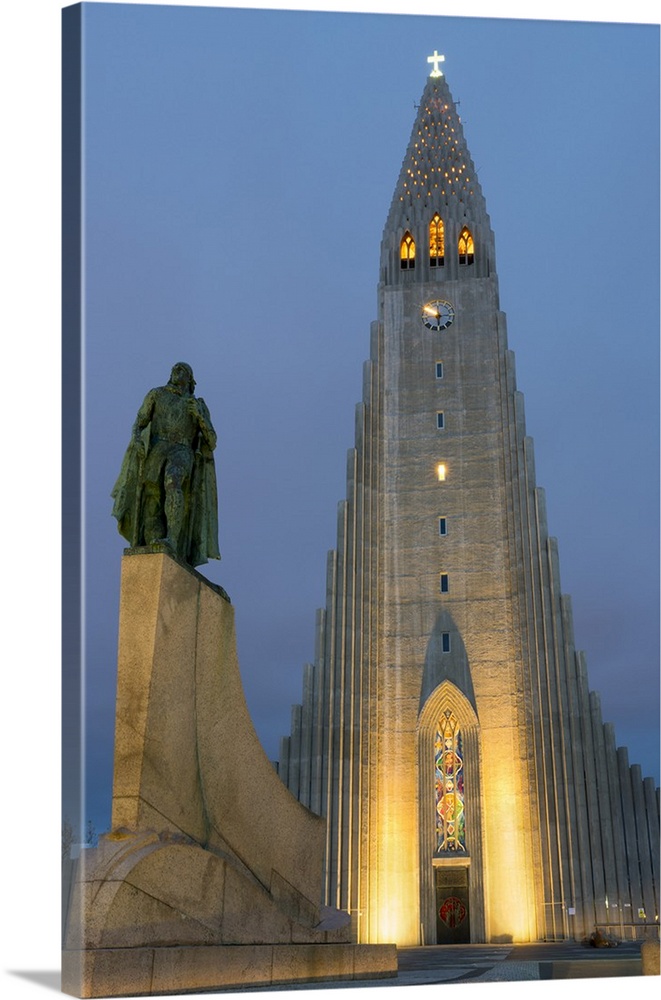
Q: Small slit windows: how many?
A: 6